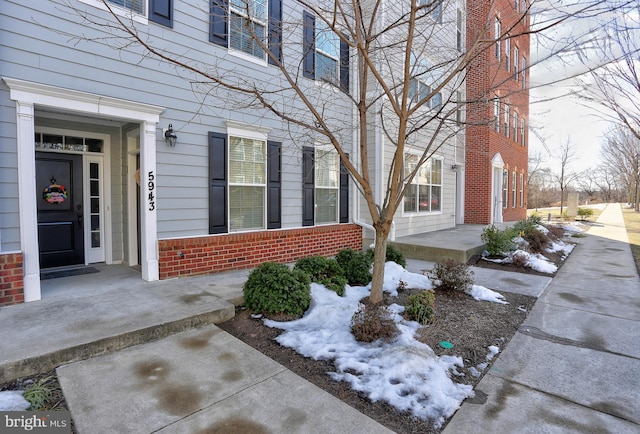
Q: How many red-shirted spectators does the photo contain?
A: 0